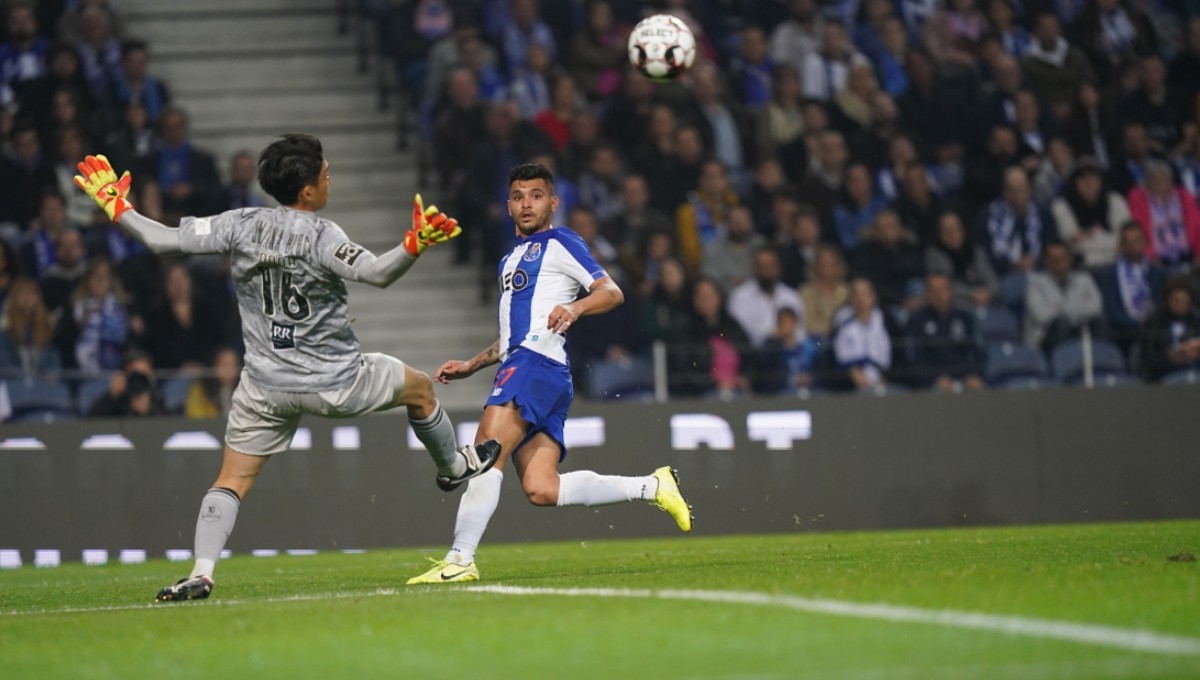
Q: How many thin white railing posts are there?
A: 2